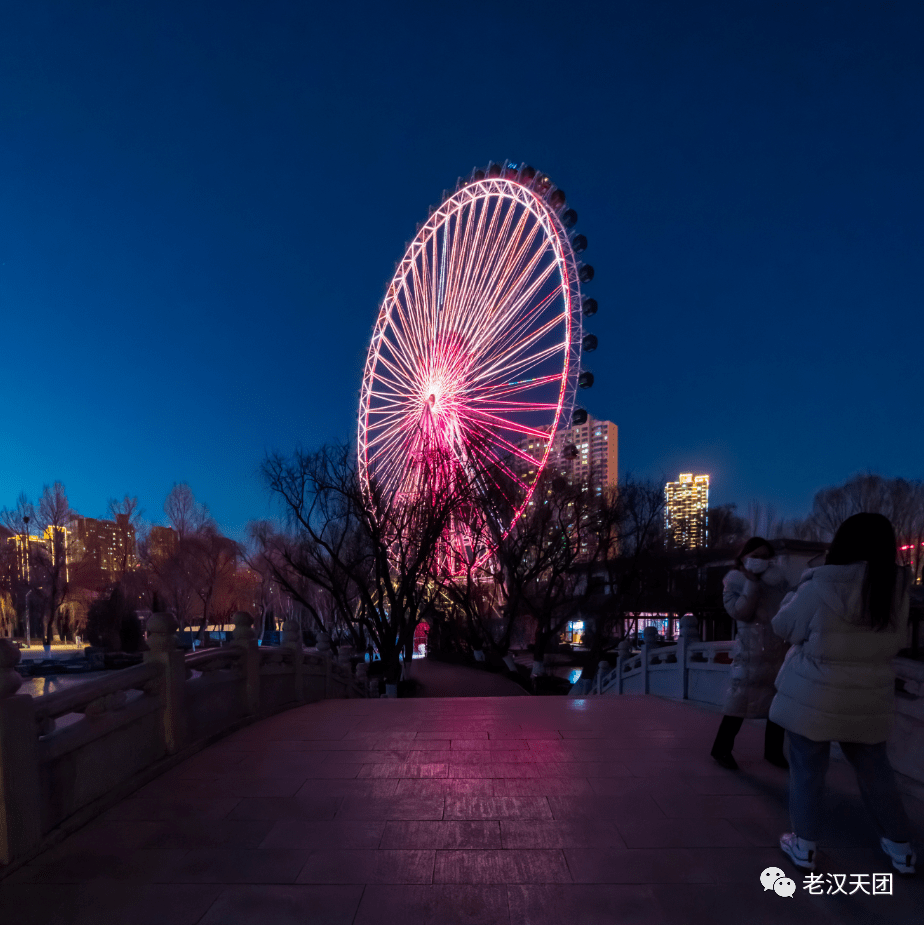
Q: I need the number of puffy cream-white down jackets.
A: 2